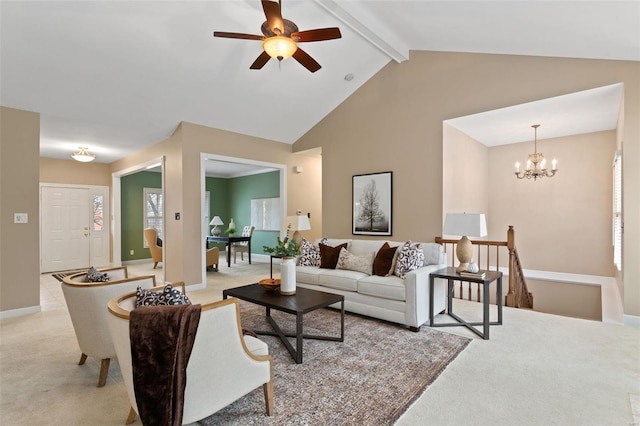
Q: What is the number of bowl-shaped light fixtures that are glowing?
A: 2